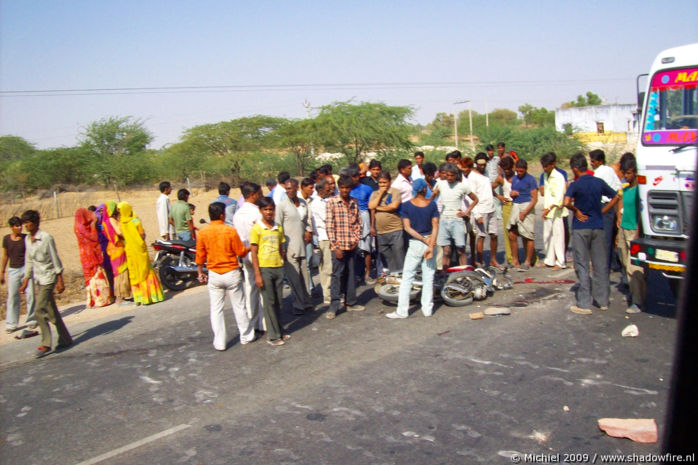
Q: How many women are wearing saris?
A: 4